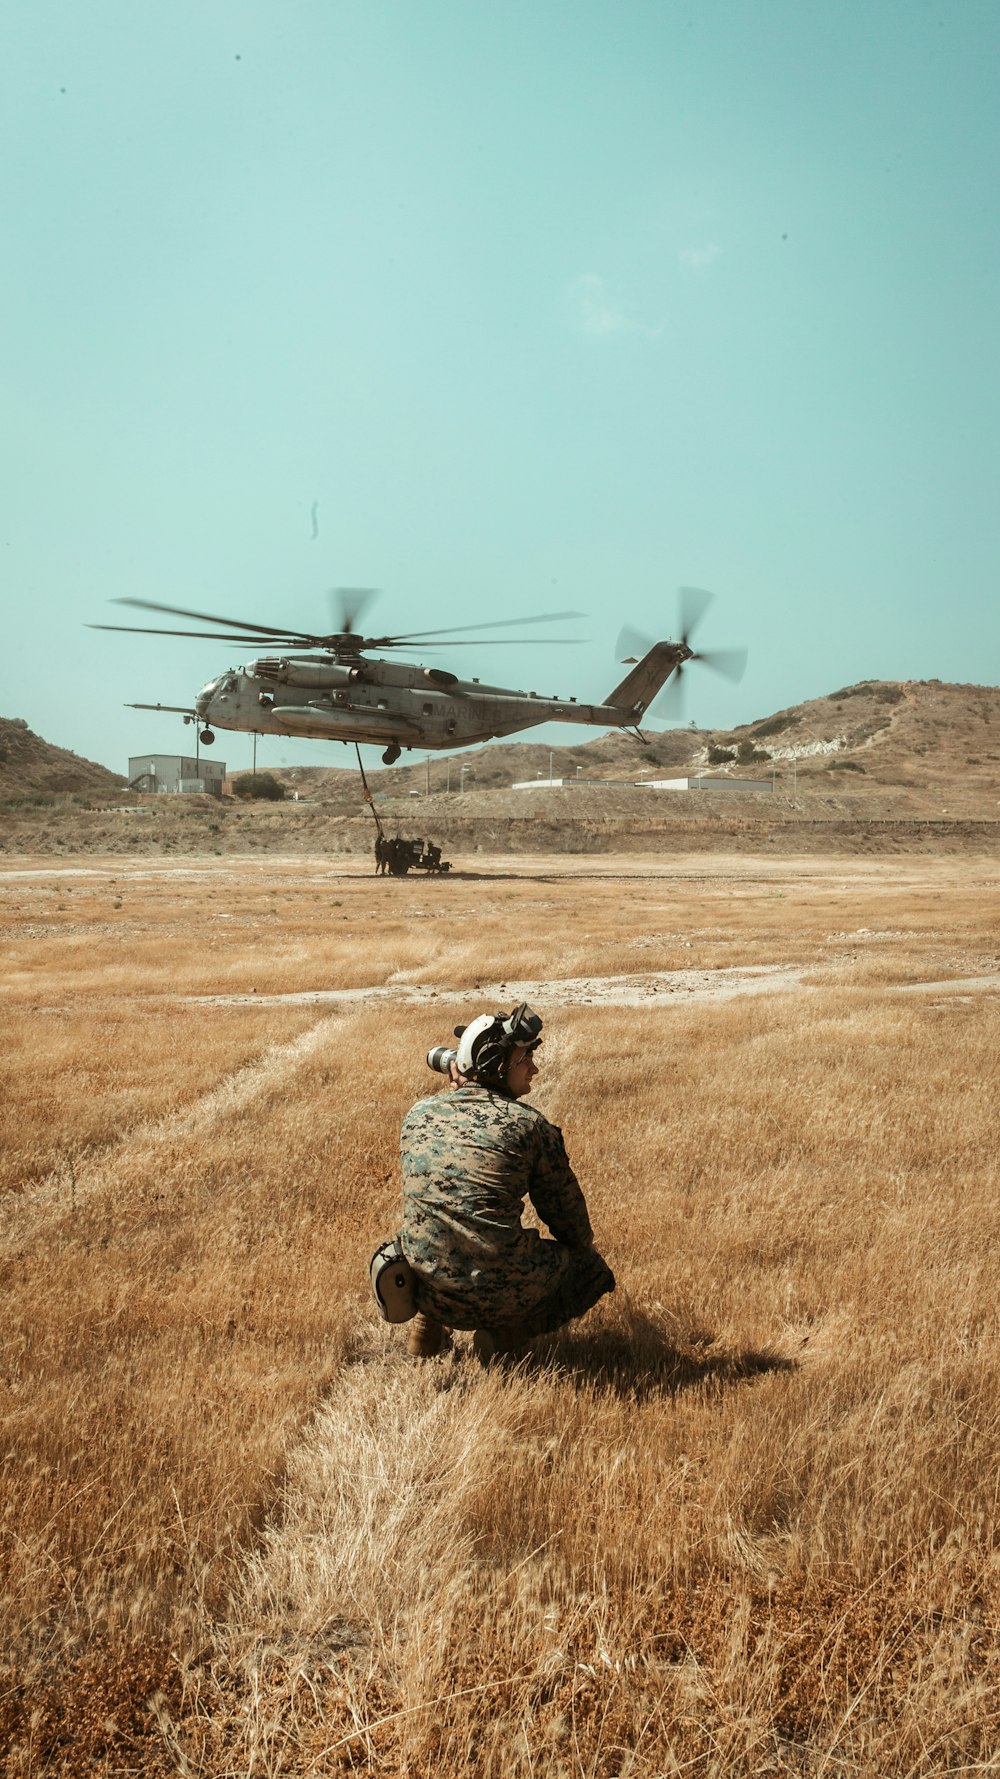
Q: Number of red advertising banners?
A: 0